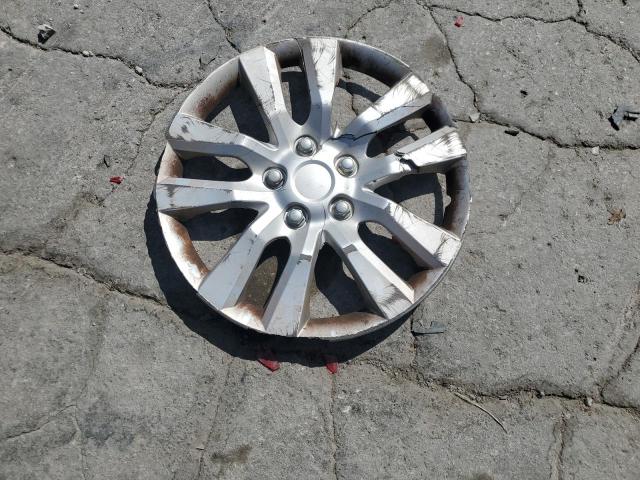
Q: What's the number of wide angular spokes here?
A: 10